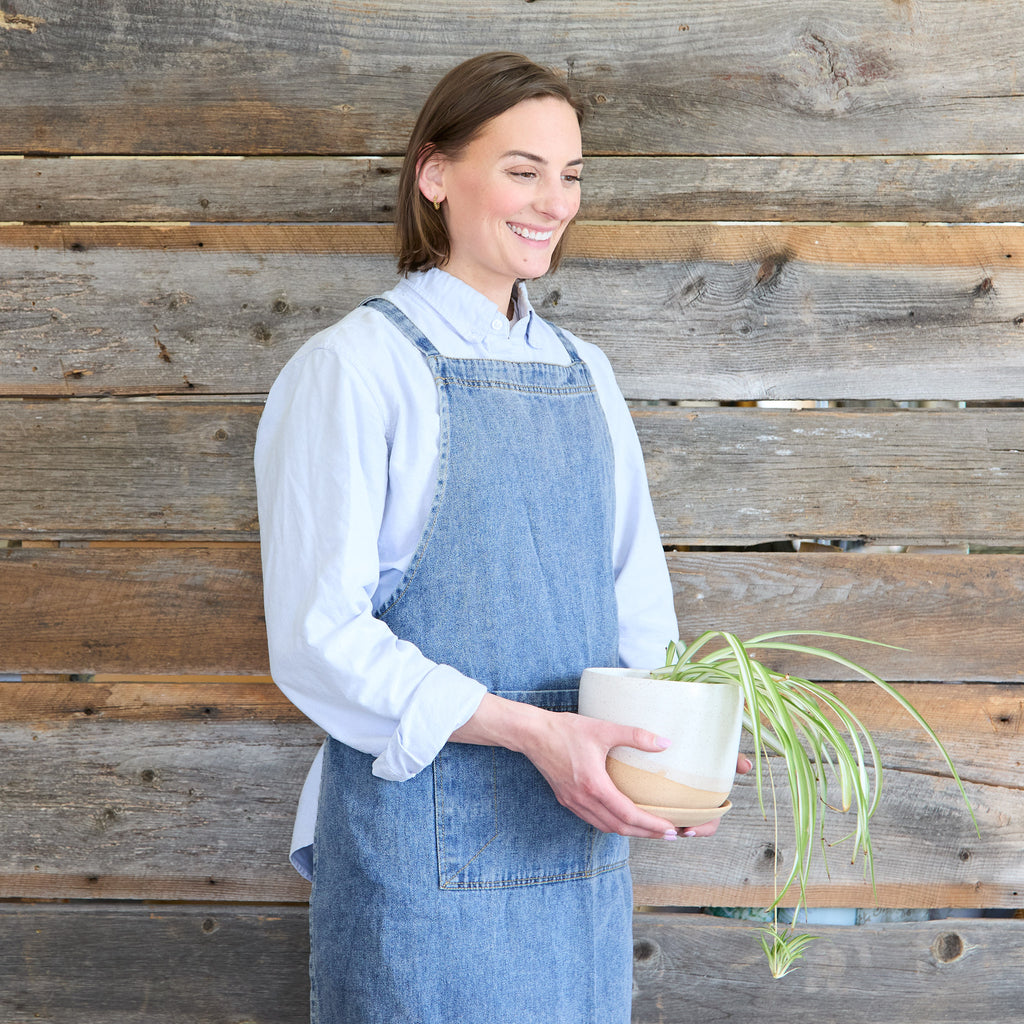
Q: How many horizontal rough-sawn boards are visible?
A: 7